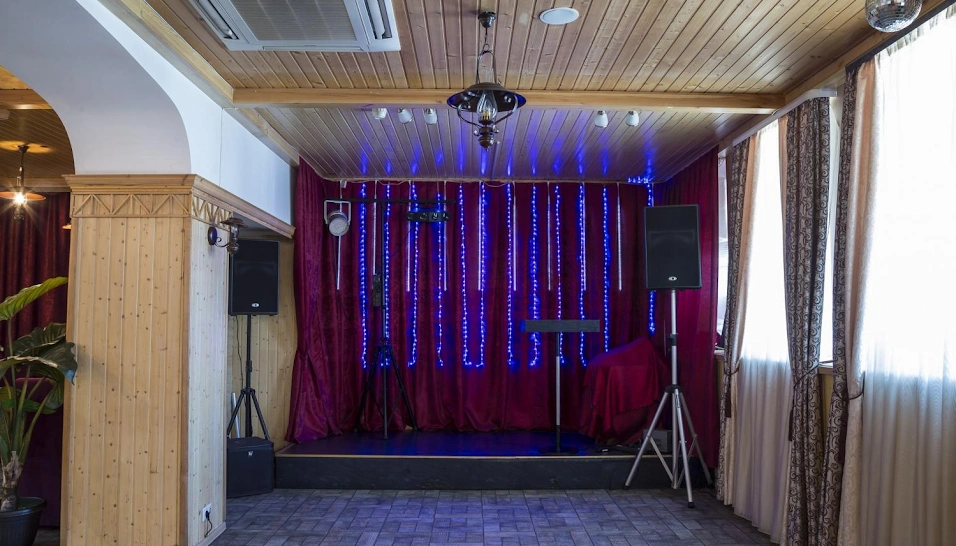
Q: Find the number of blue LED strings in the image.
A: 12